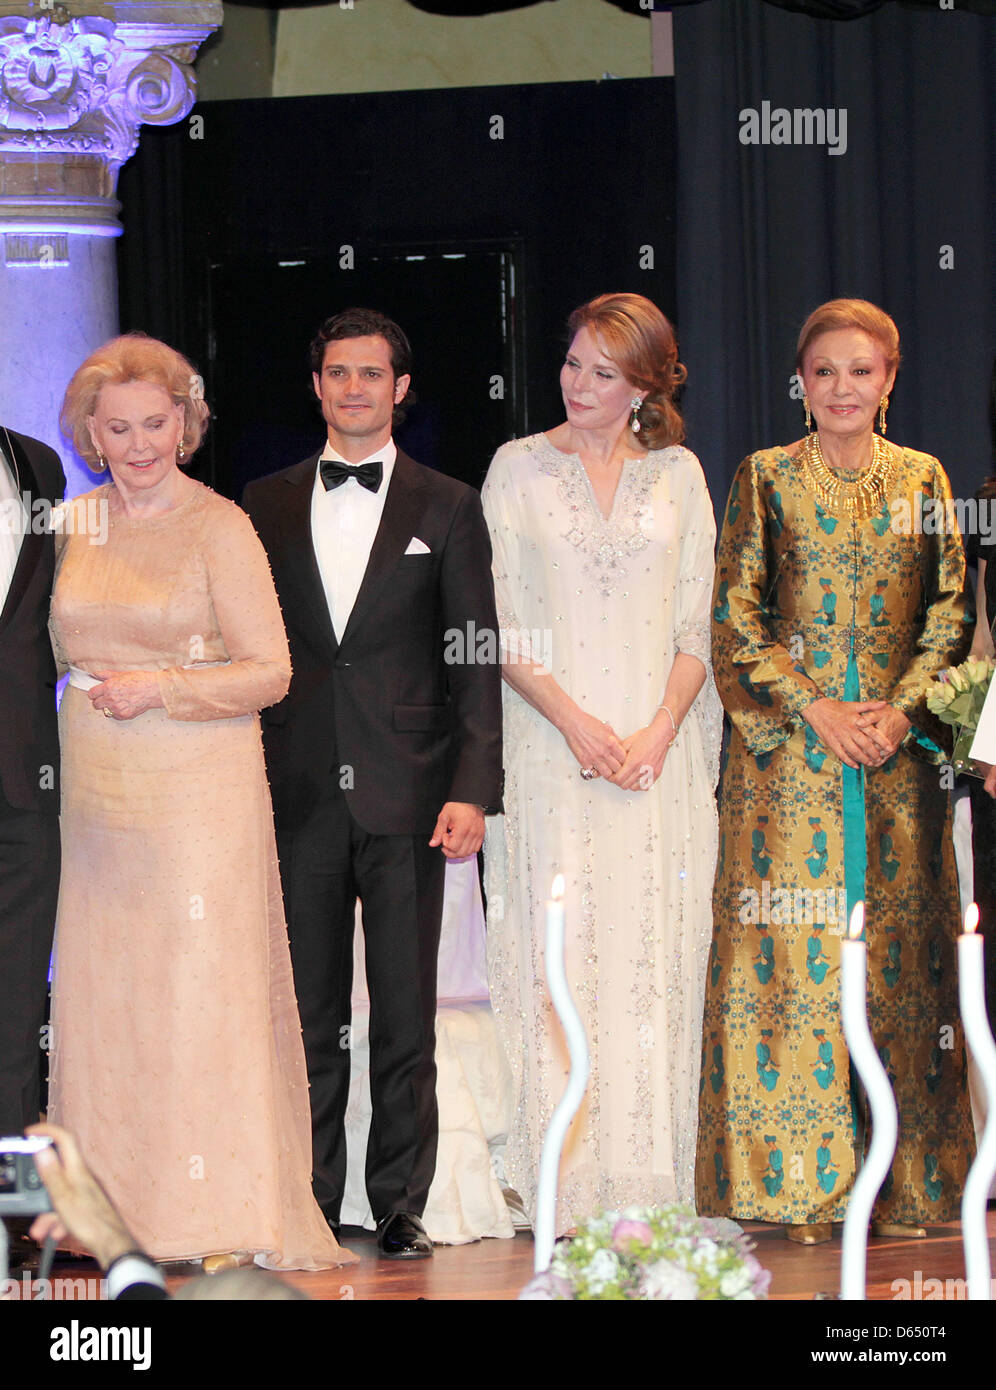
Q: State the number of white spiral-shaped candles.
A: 3